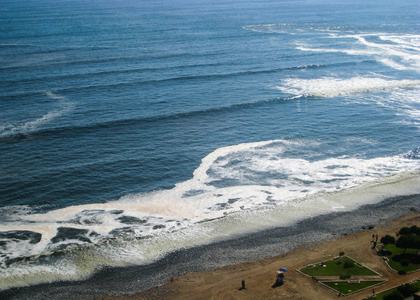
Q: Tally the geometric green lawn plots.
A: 2